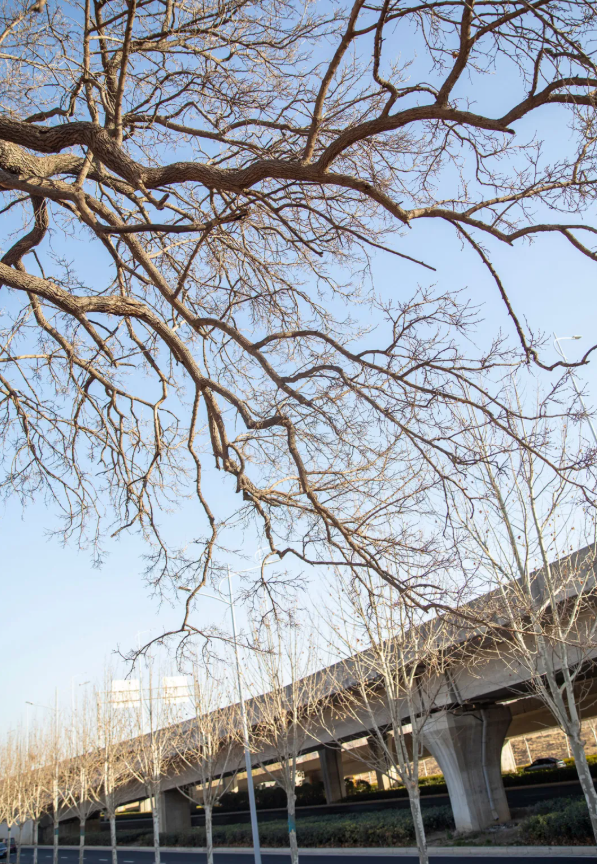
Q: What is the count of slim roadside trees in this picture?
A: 11